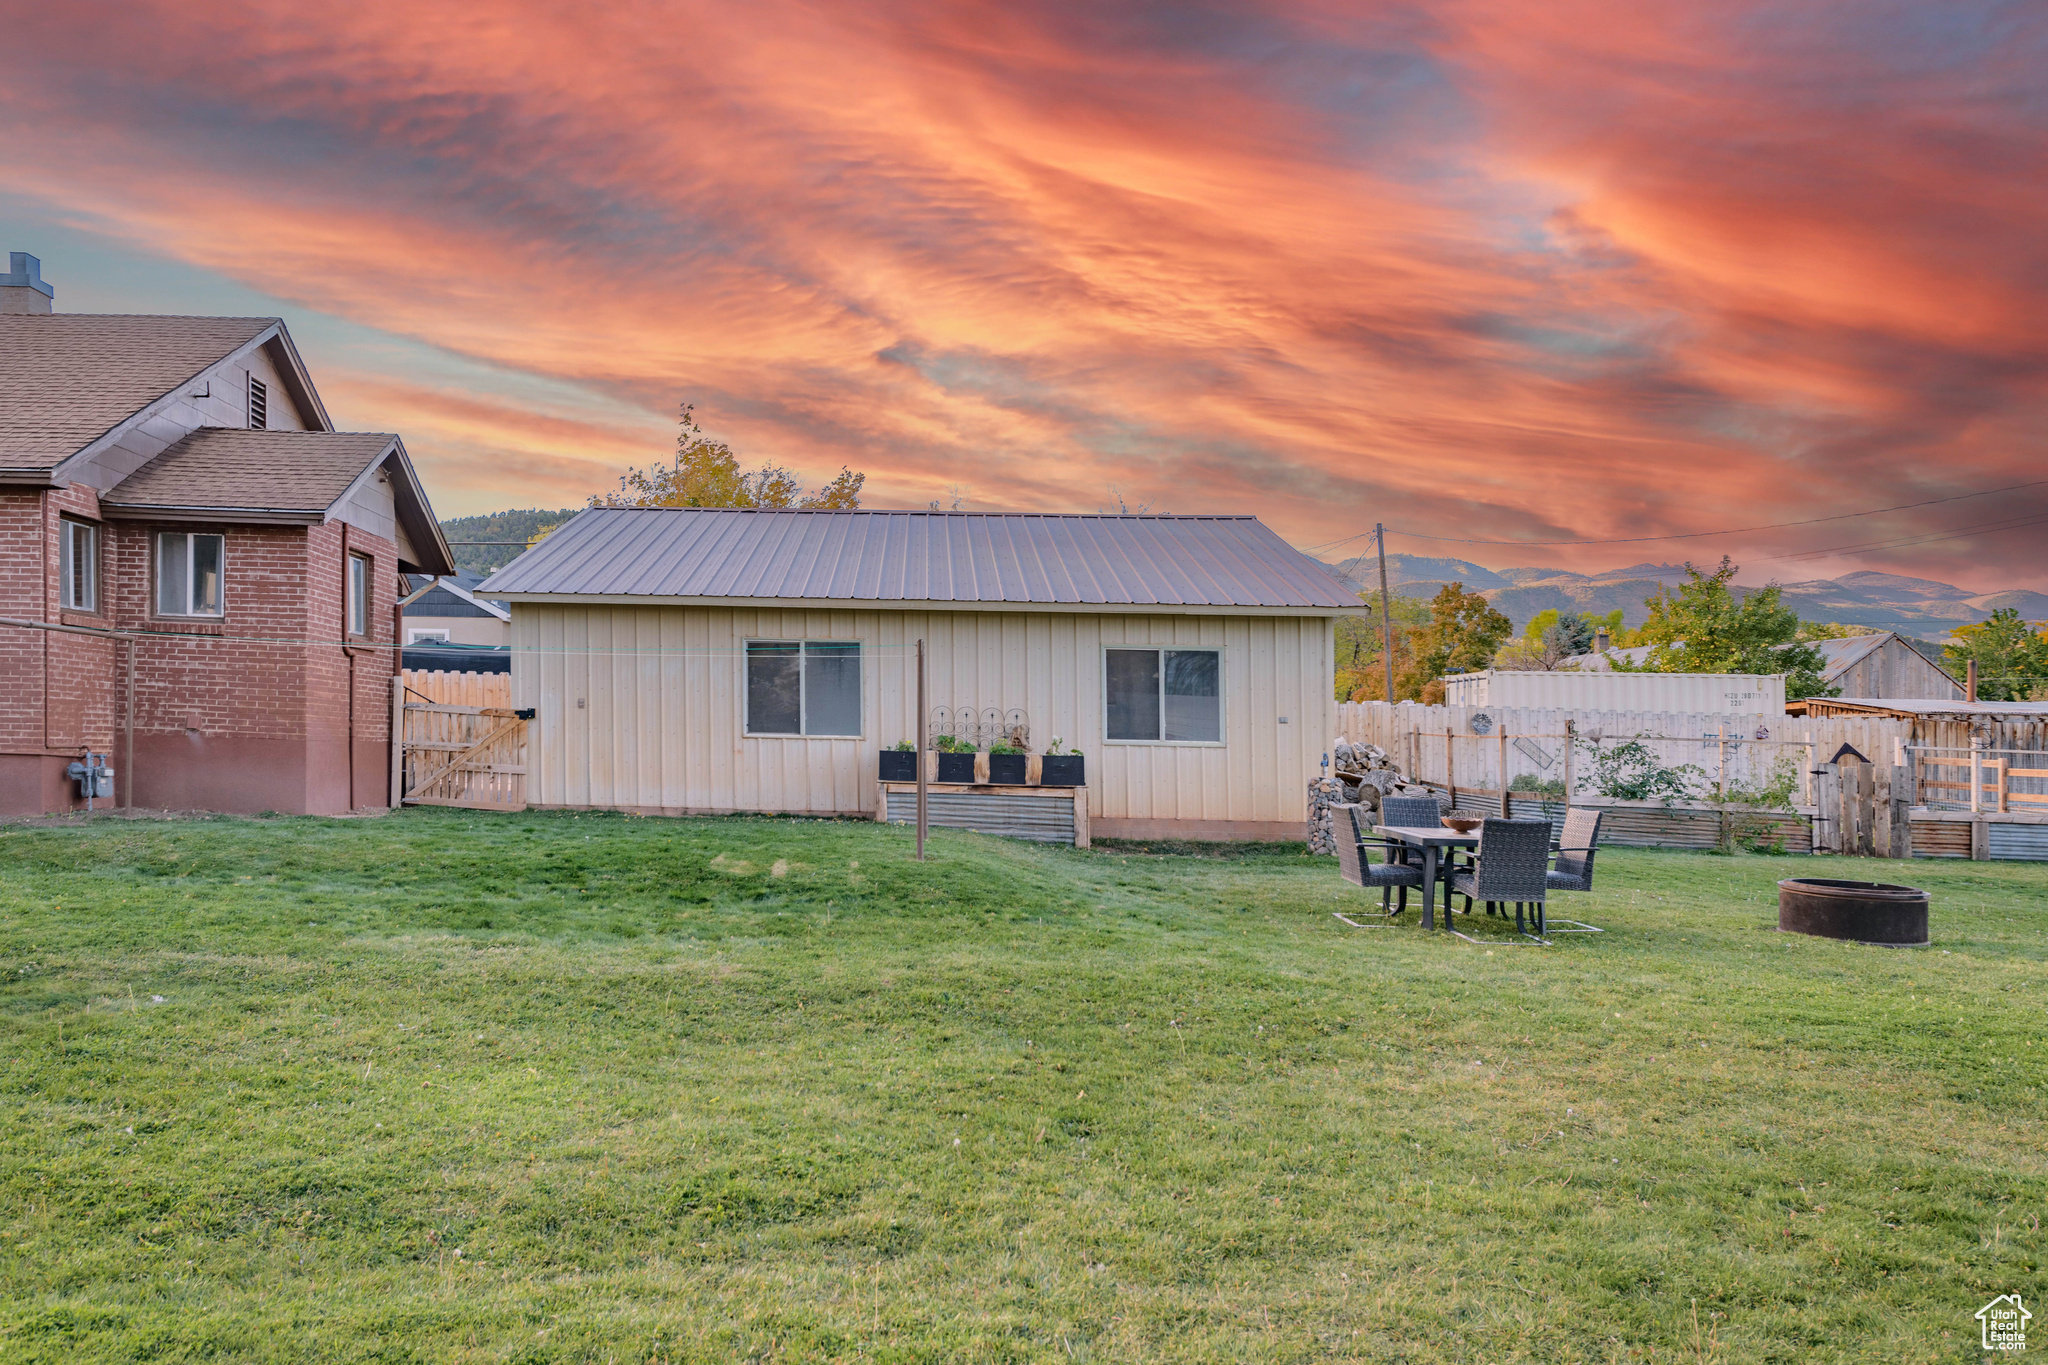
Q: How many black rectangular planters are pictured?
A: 4